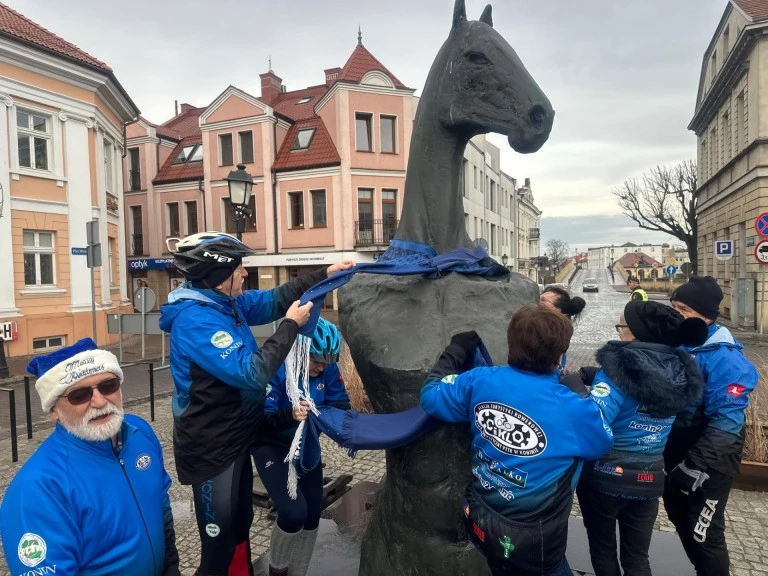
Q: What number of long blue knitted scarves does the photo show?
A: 2